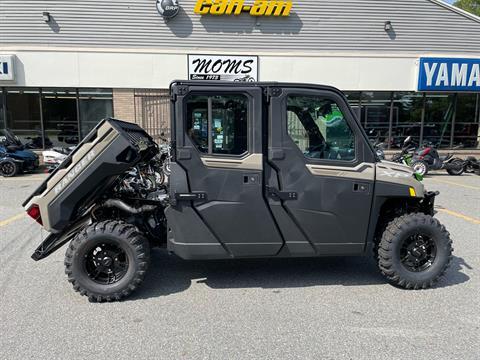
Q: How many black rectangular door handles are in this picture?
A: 2